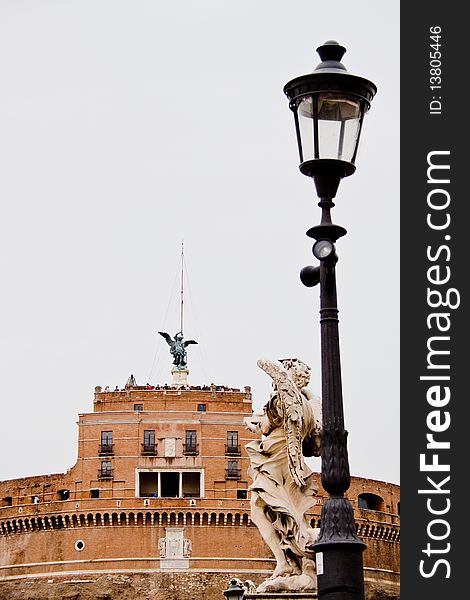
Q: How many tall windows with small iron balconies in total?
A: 6